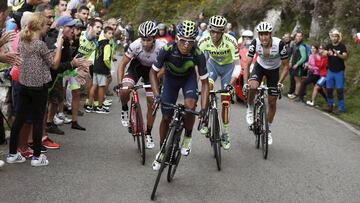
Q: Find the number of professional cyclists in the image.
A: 4